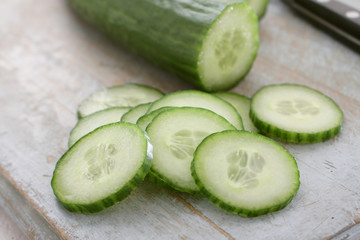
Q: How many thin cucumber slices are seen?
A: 10